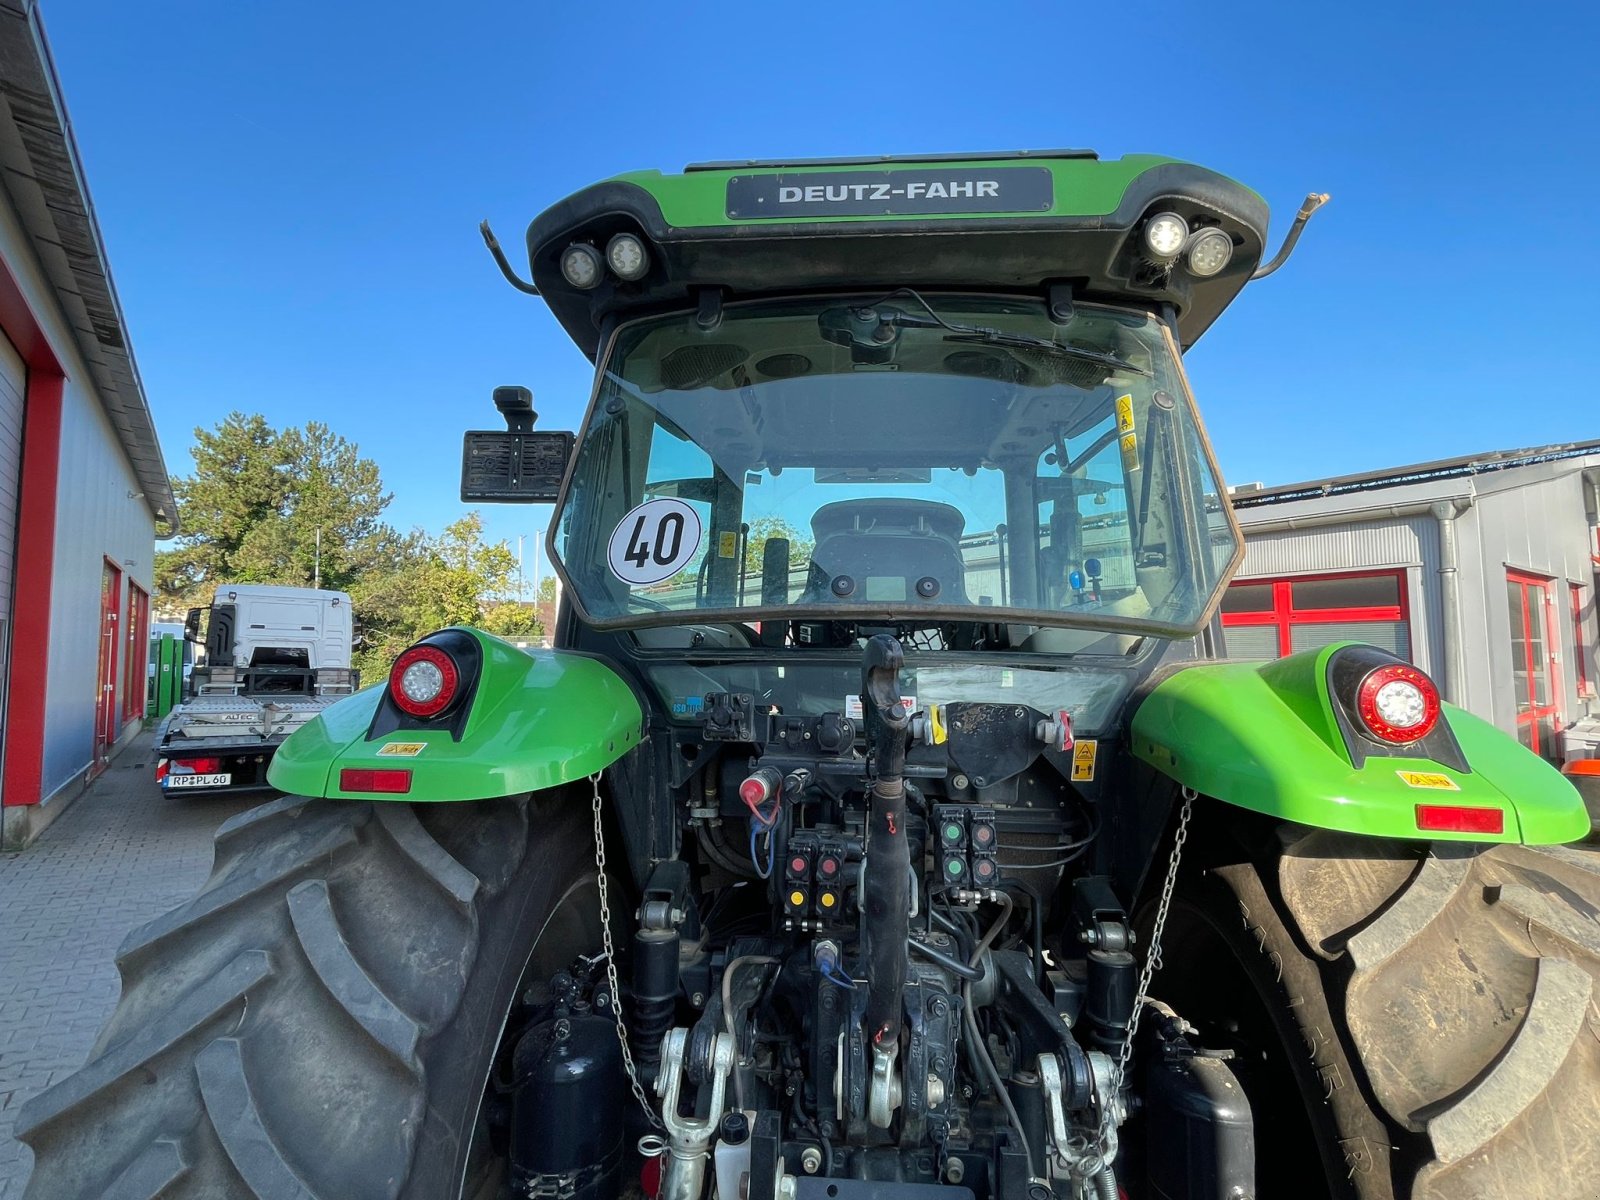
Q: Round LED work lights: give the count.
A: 4